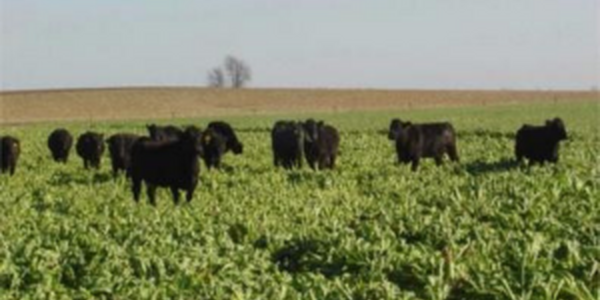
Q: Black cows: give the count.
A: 12